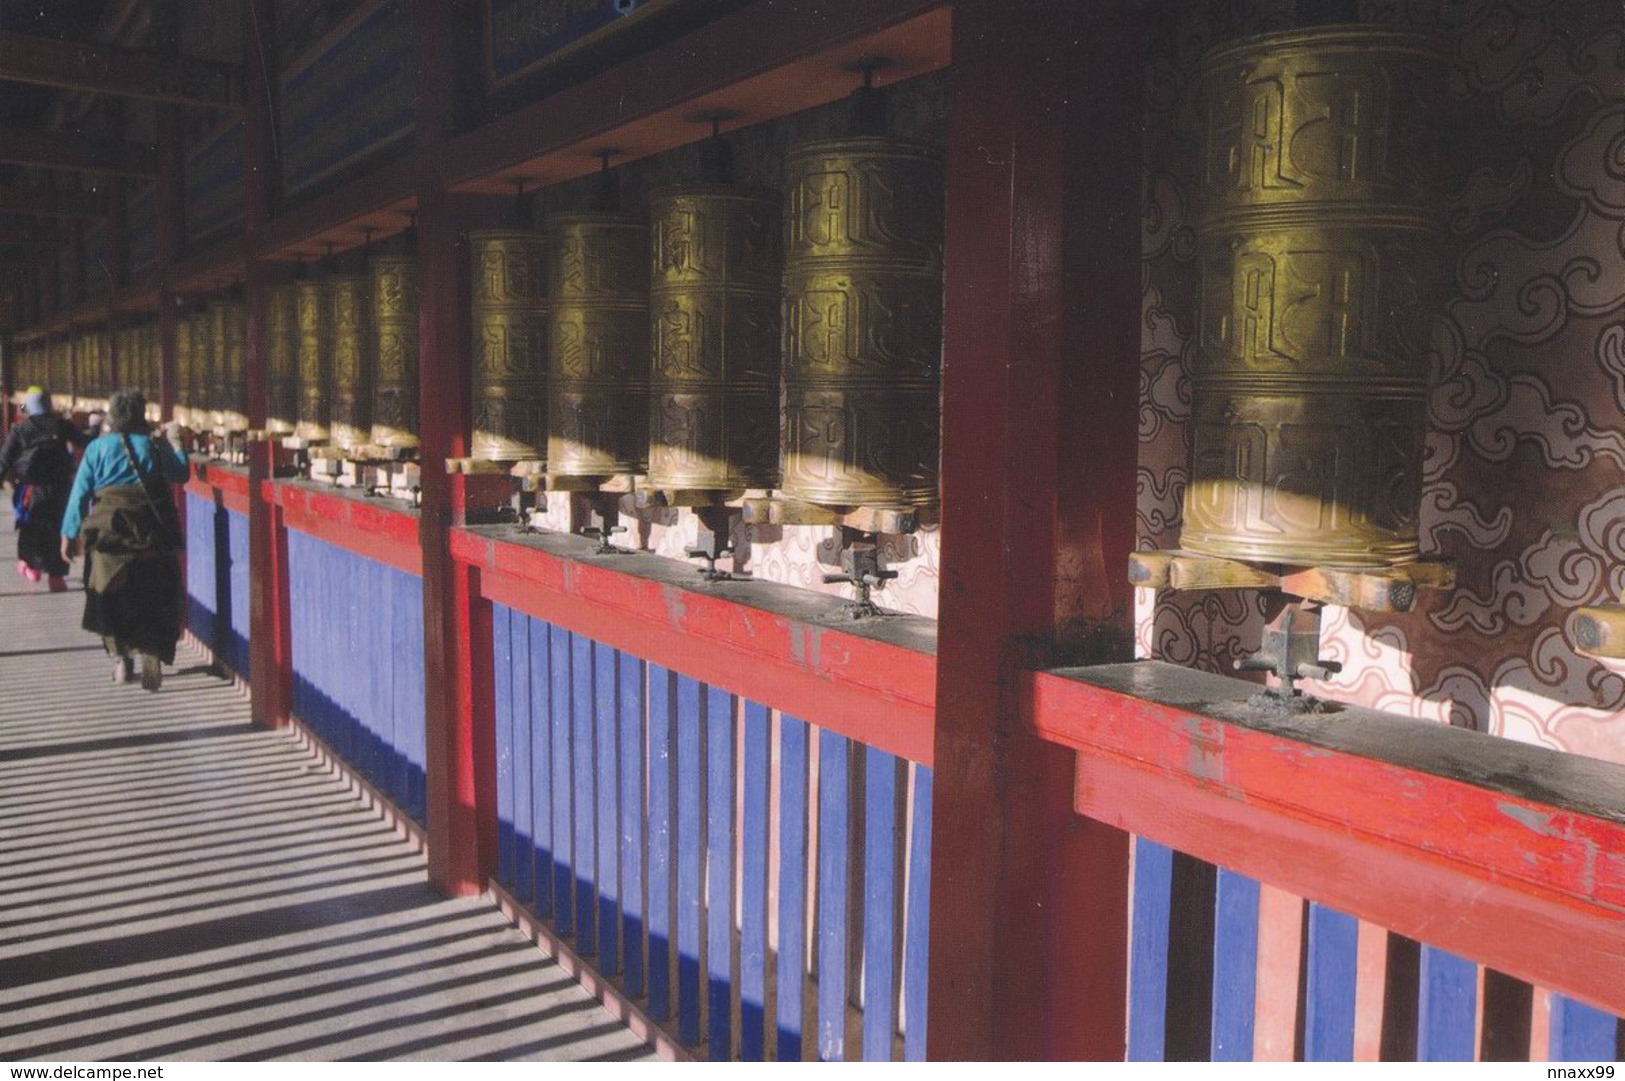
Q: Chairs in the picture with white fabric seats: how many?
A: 0